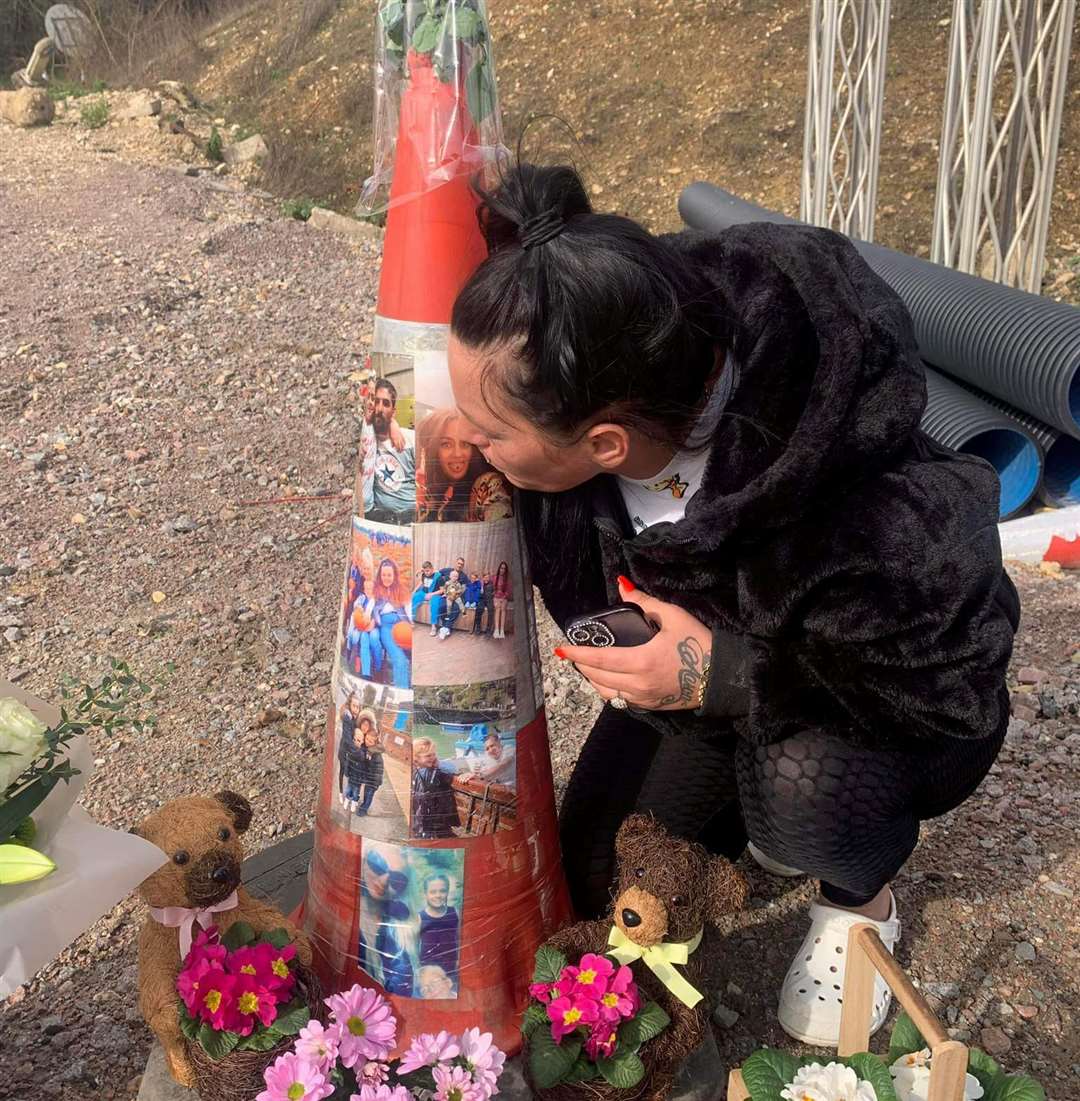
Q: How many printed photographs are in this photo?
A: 7